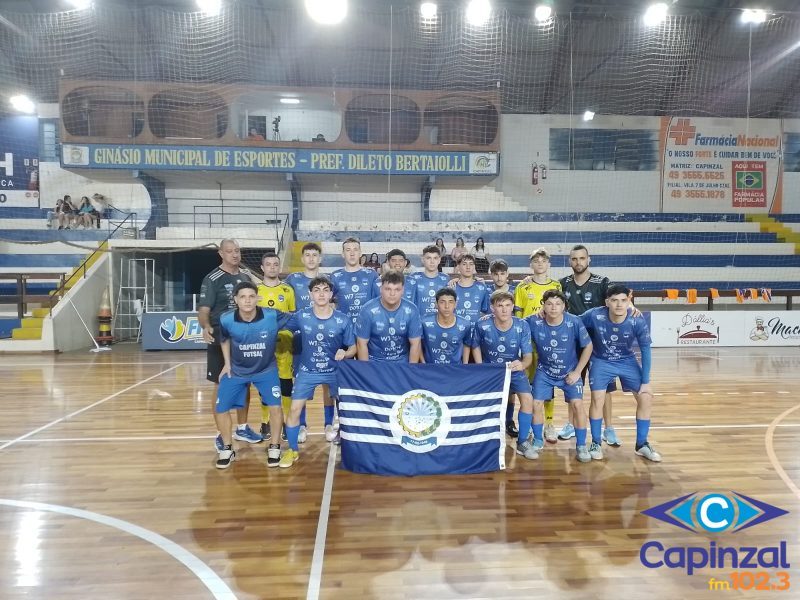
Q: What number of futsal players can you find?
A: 15